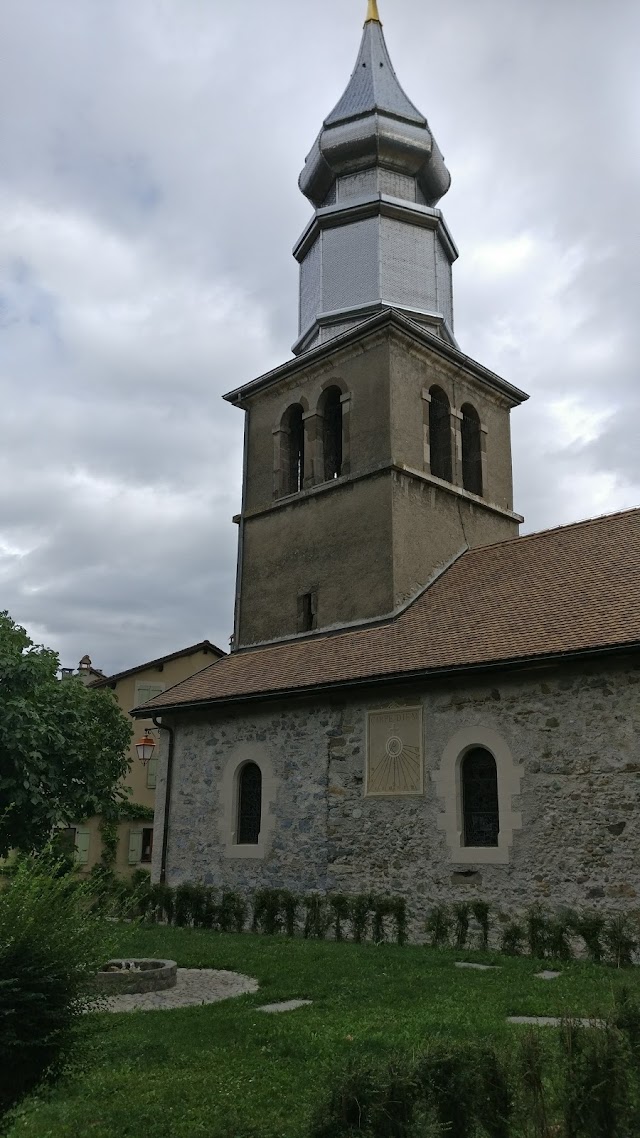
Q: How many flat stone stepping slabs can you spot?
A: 4